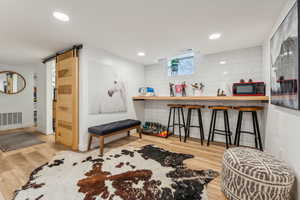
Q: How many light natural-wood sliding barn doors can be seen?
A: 1